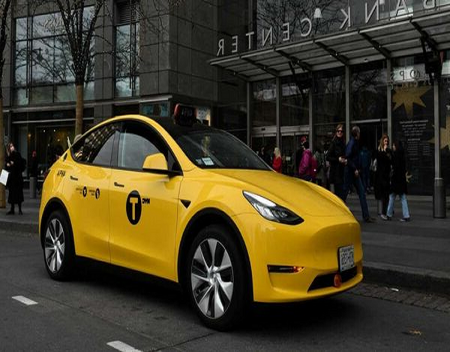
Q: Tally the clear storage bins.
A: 0